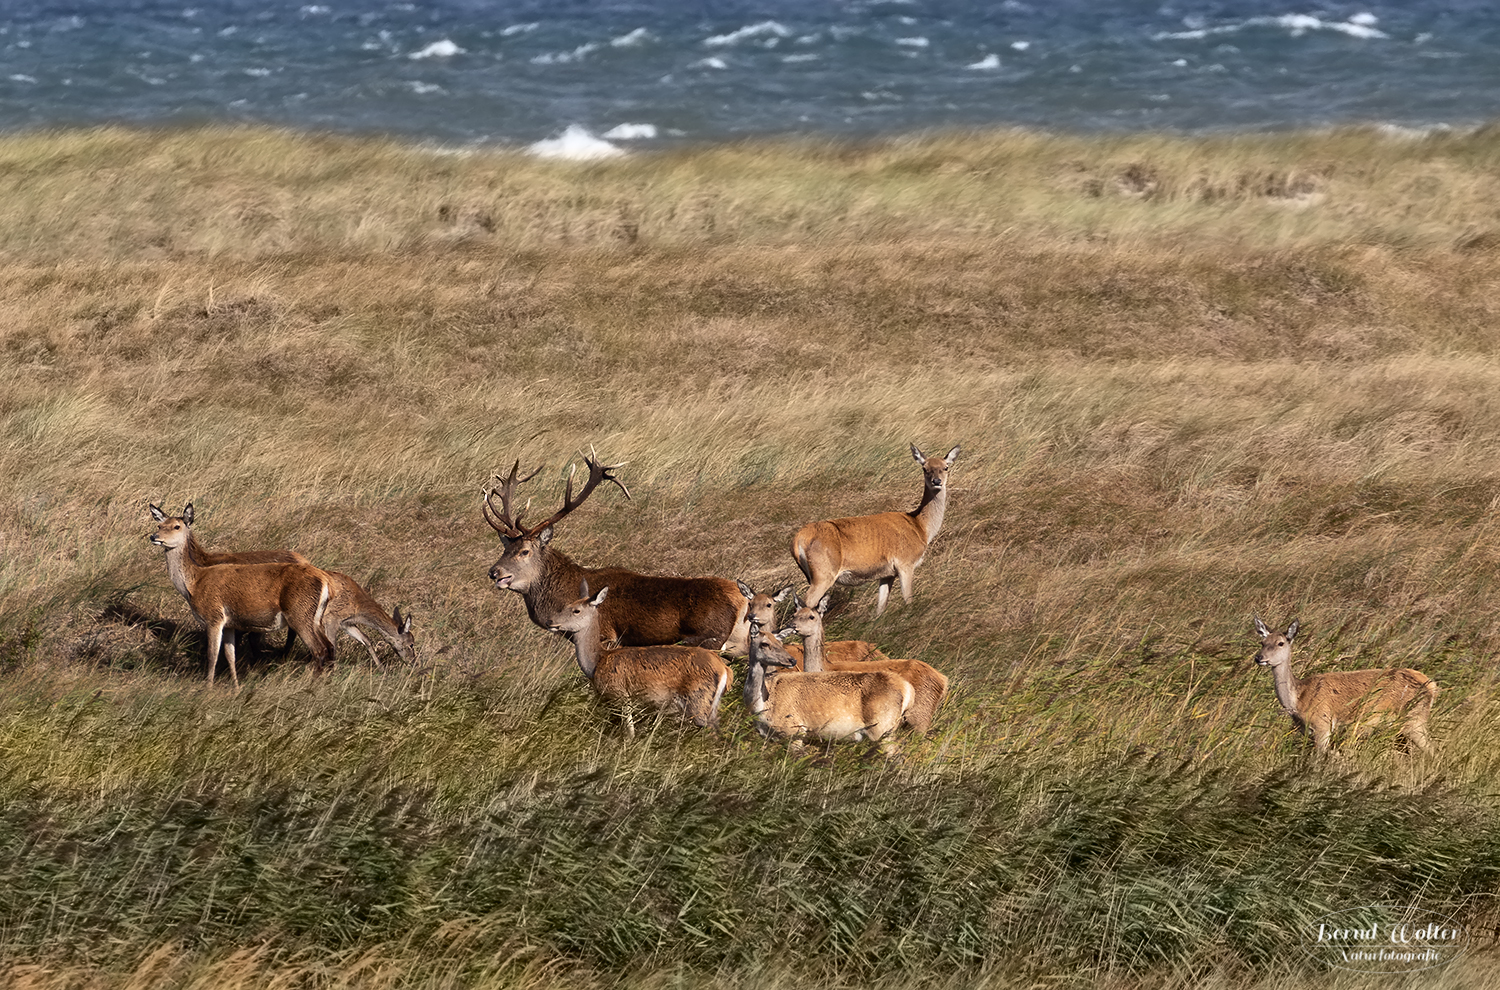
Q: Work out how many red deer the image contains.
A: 10